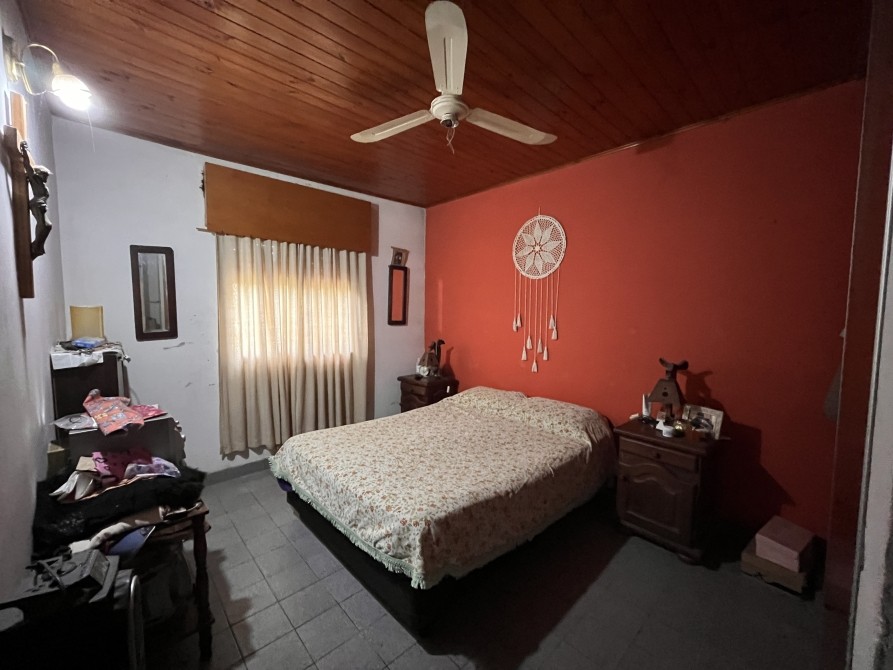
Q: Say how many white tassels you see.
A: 9